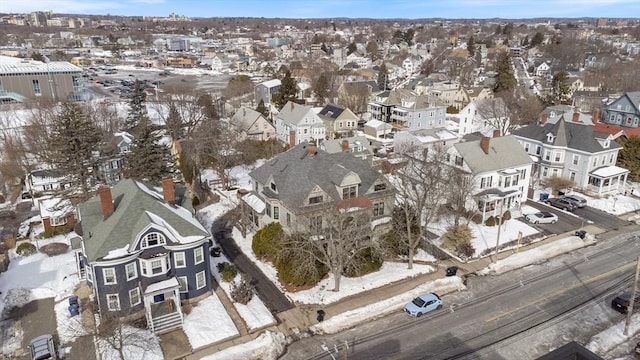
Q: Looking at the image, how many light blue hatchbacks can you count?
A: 1